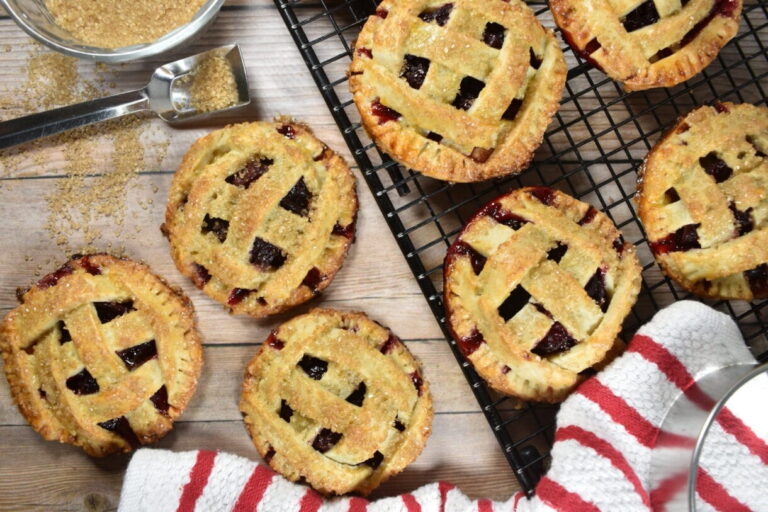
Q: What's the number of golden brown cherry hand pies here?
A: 7